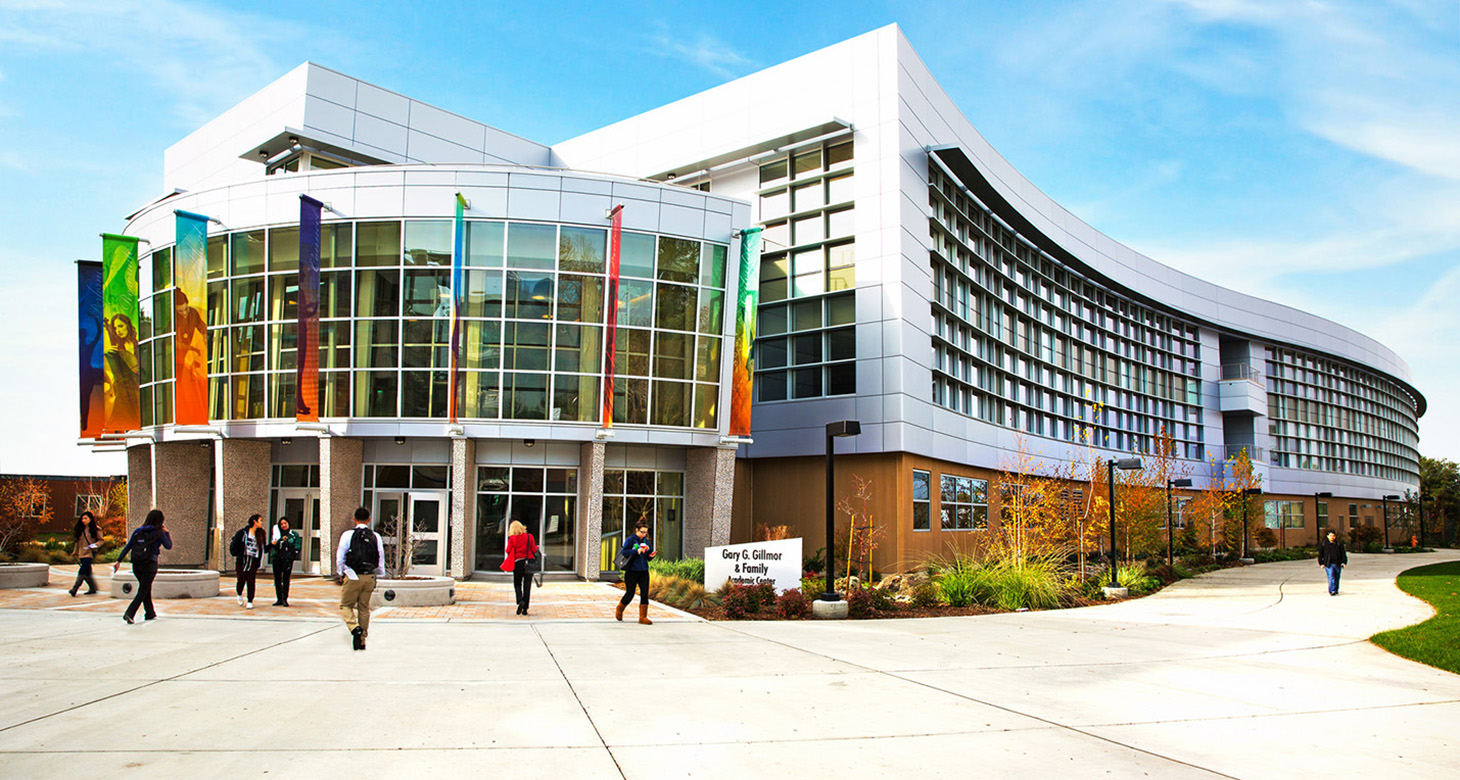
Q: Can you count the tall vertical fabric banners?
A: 7